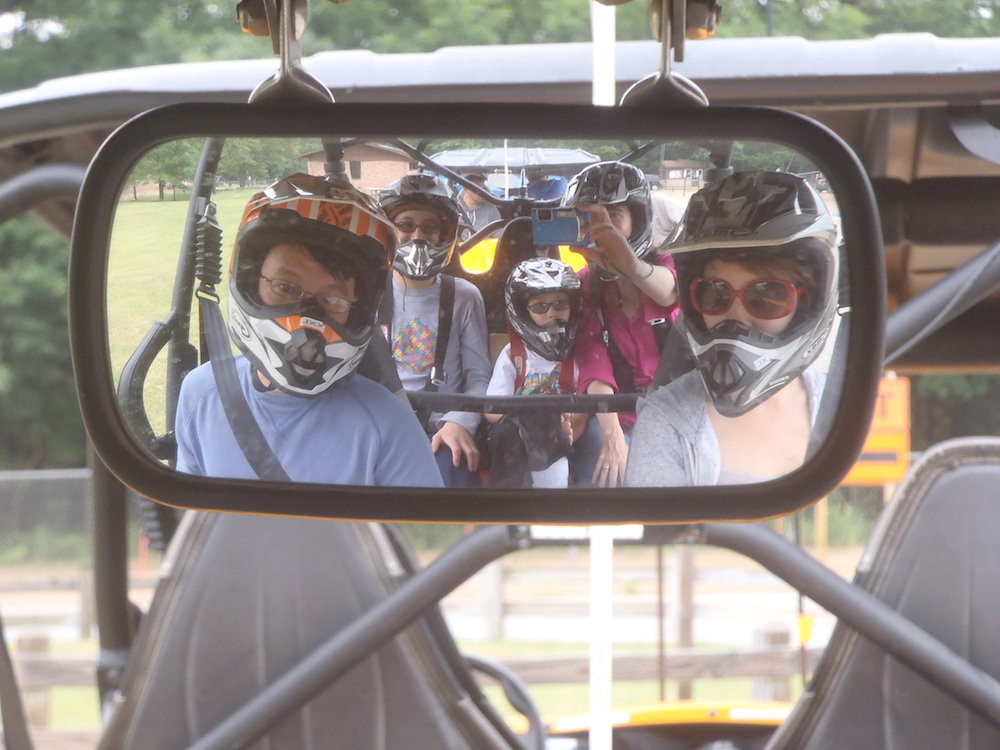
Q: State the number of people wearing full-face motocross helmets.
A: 5